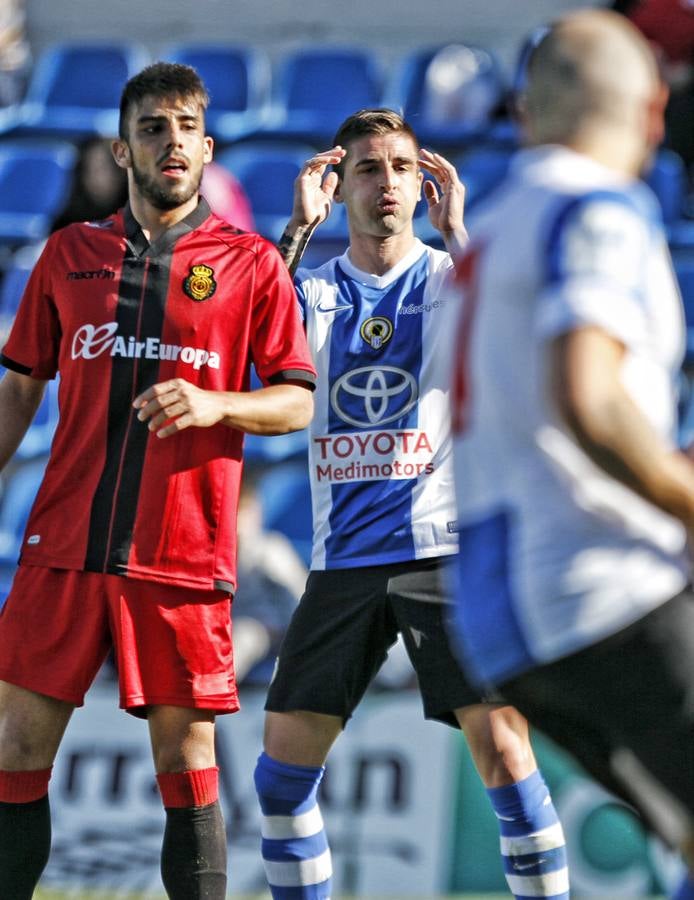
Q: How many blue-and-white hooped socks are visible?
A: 2